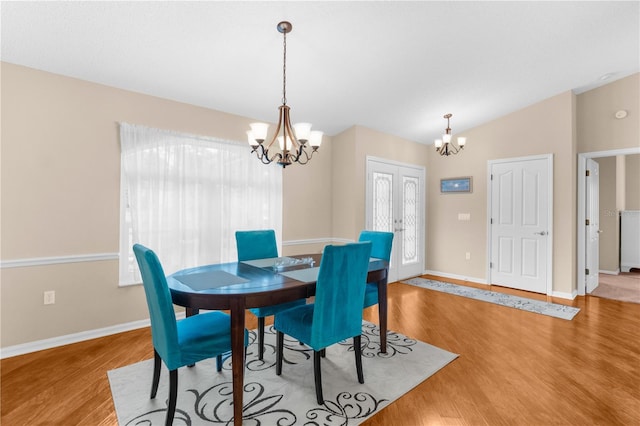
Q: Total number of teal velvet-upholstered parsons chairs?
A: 4